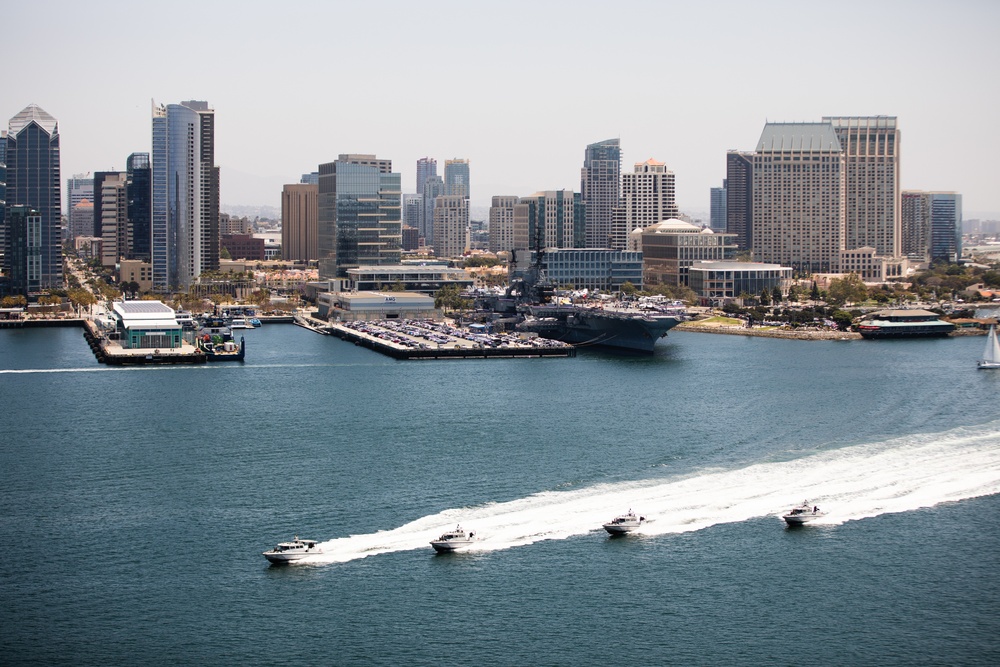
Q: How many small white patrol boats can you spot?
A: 4